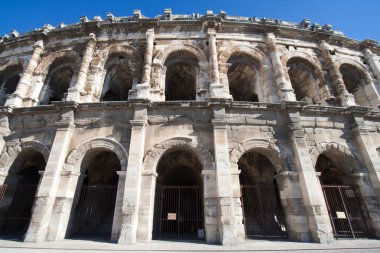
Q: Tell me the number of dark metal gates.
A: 5